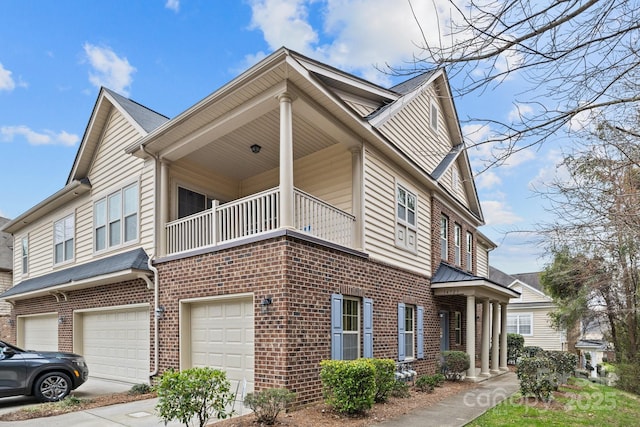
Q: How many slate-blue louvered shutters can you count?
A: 4